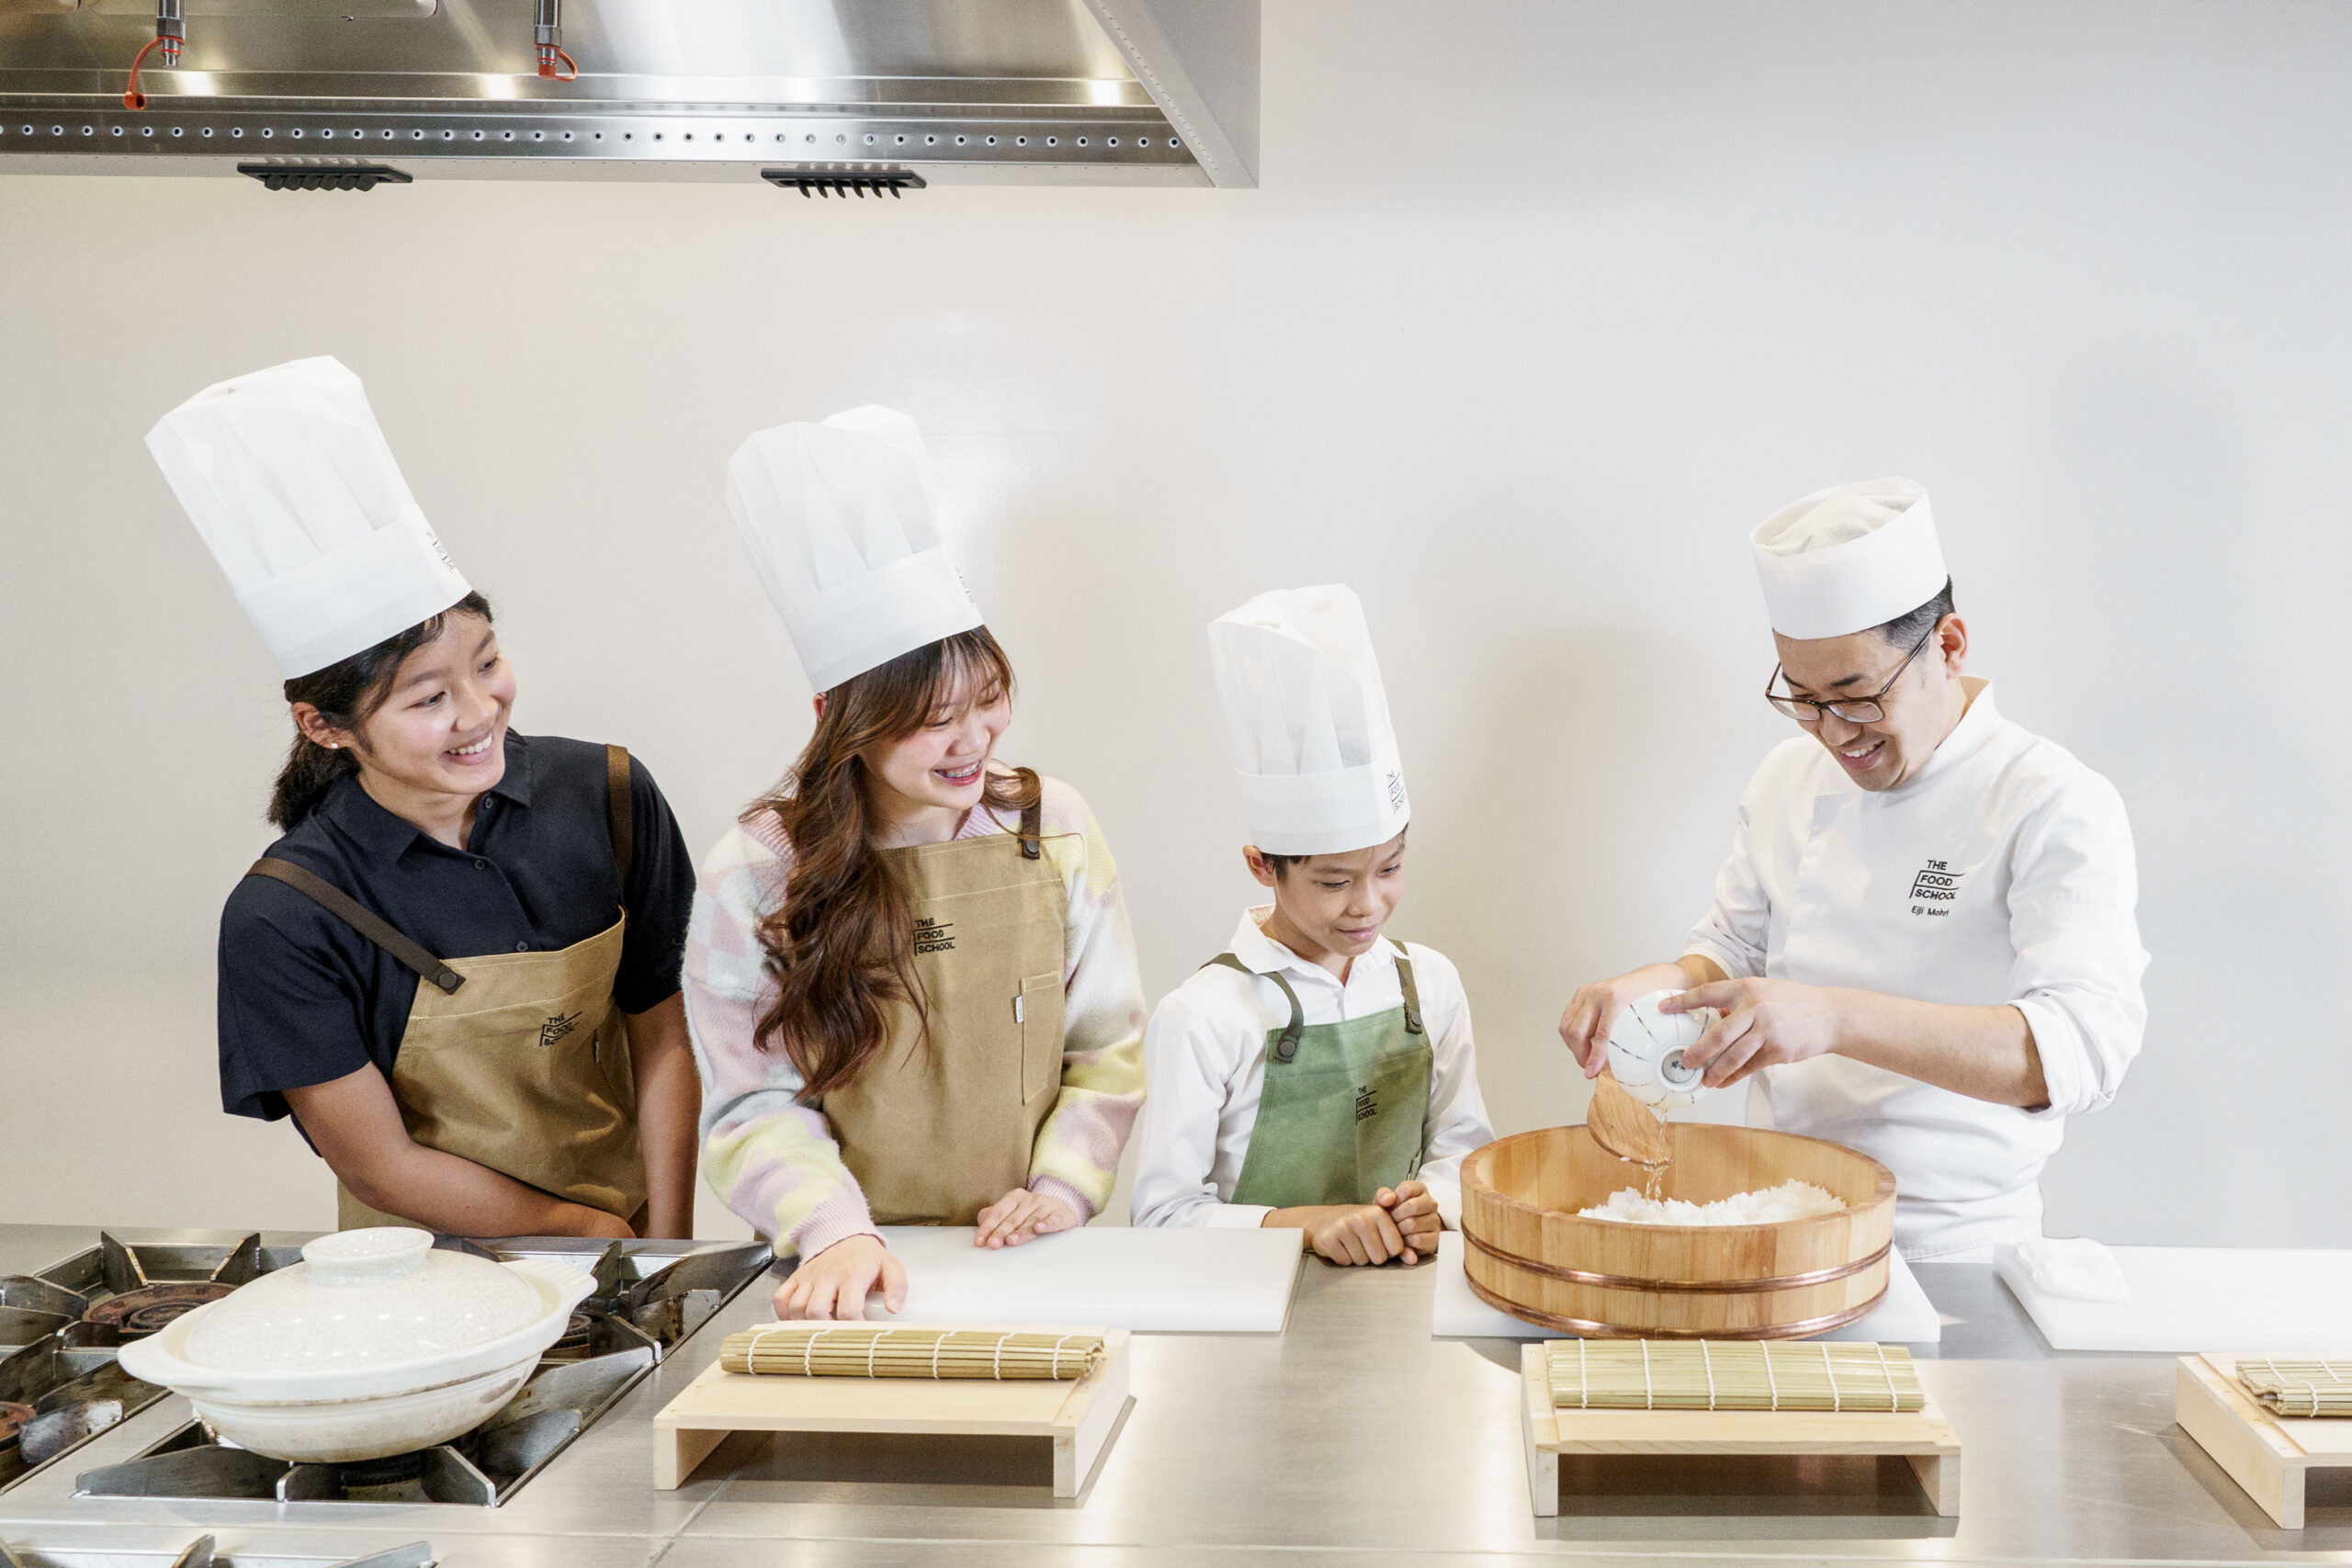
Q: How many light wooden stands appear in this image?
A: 3